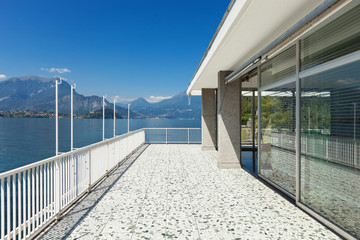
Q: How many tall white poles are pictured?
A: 5